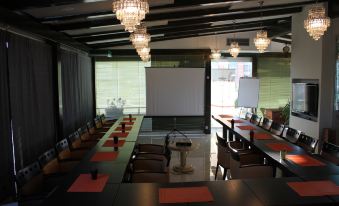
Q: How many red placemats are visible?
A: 15